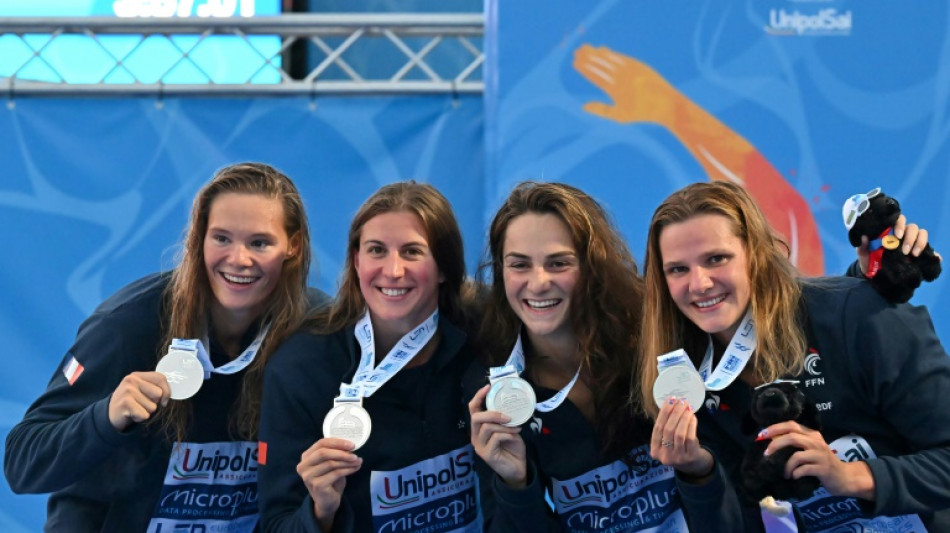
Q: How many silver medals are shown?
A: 4